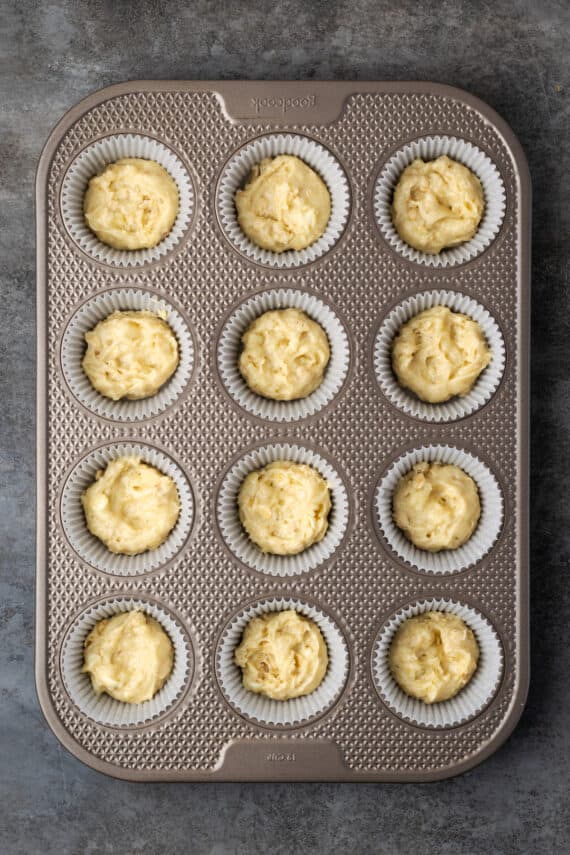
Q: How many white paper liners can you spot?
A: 12